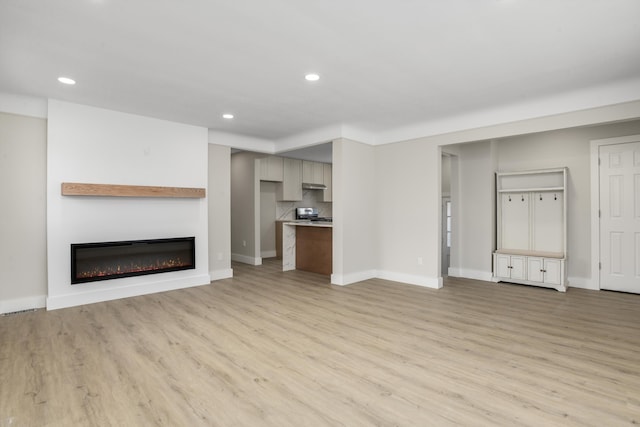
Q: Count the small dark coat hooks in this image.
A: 4